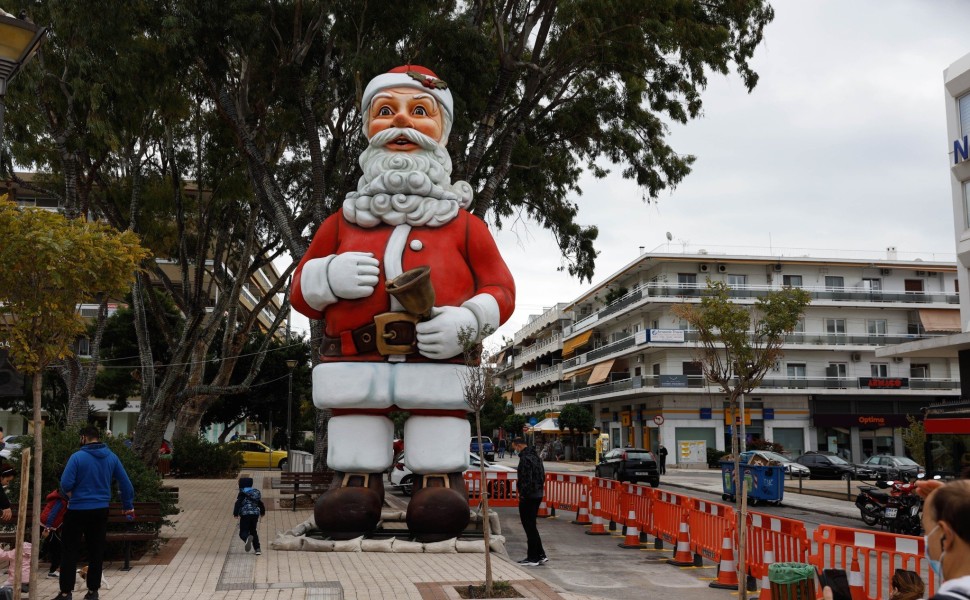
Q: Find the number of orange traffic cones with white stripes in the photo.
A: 8